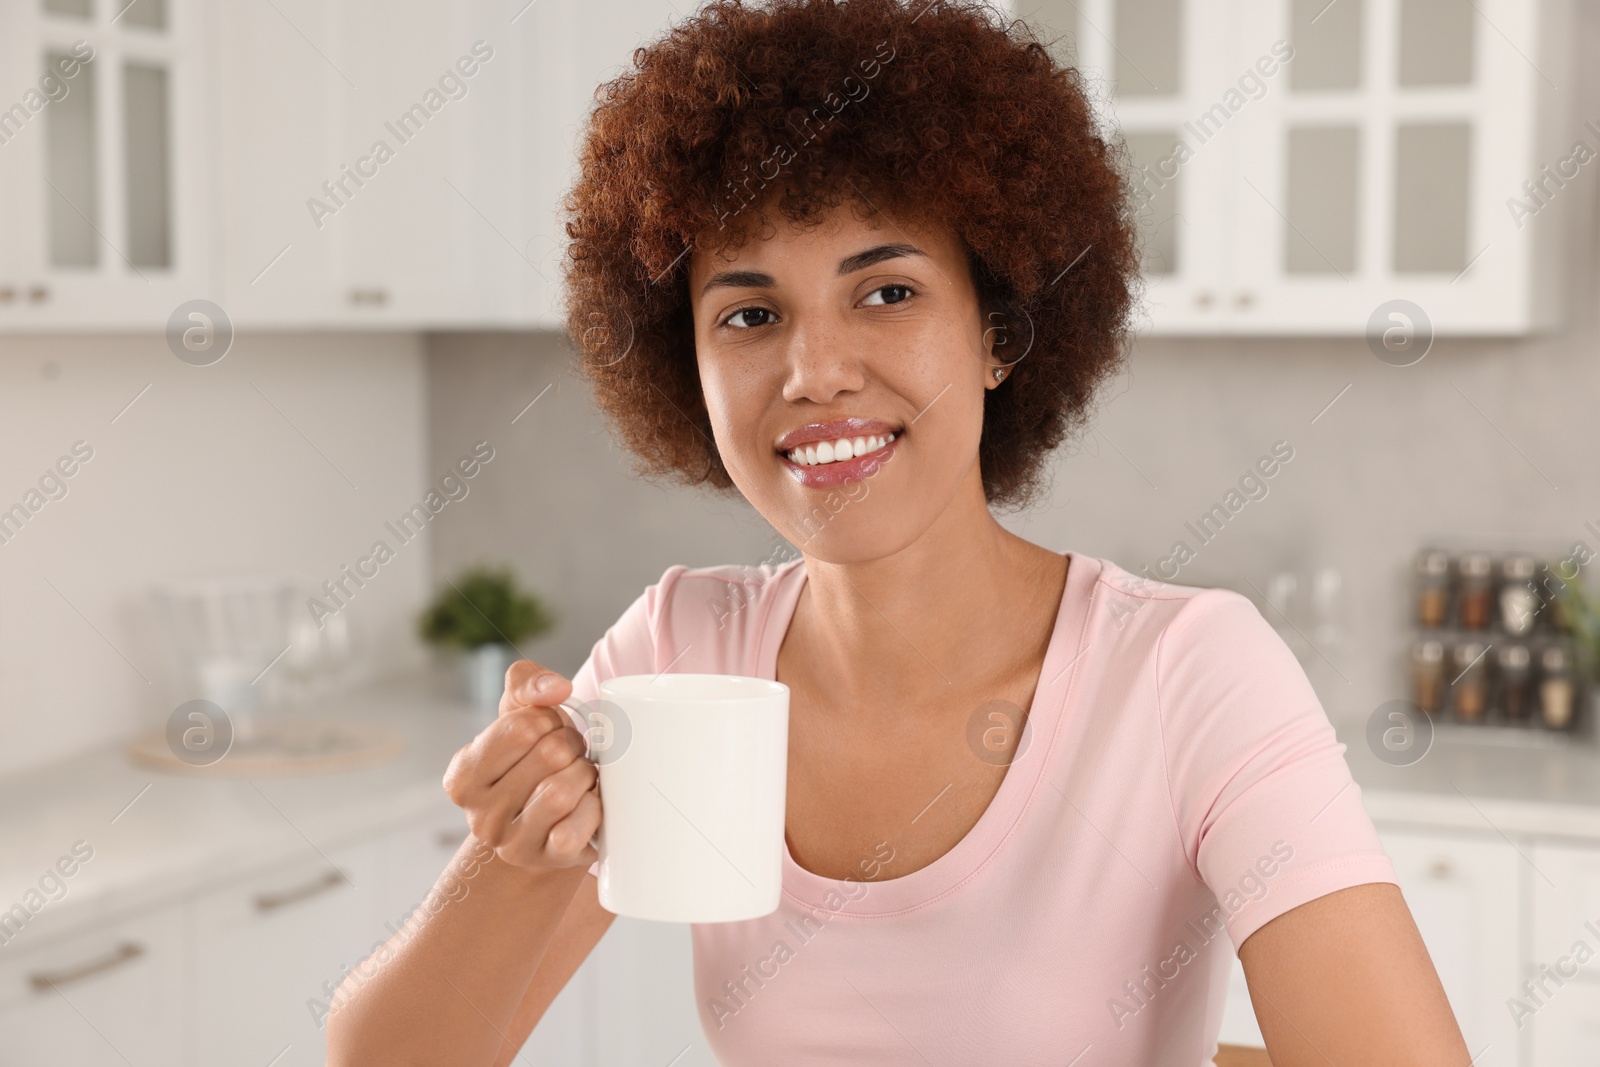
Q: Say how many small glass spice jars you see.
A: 8